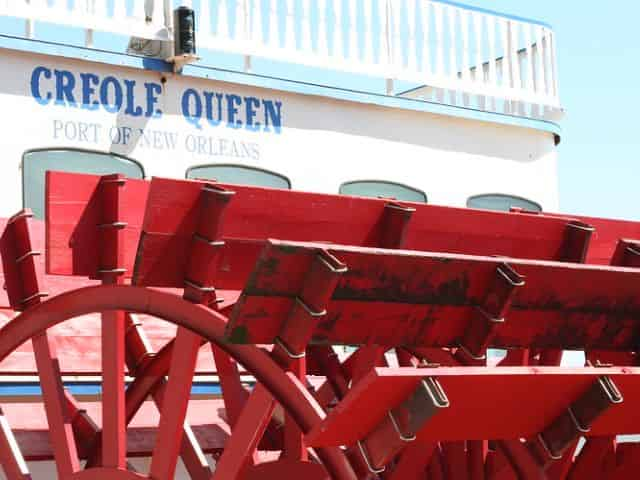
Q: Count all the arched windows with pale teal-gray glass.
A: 4